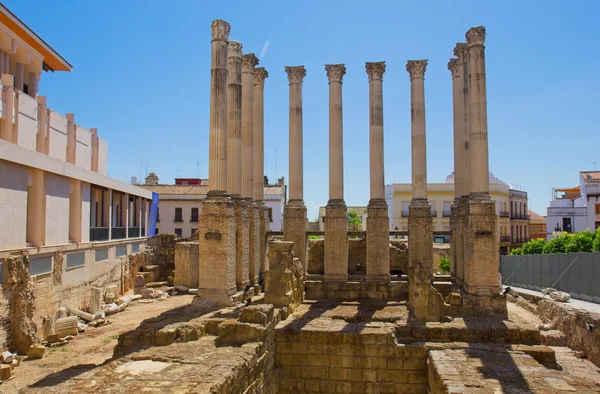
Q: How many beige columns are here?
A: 11